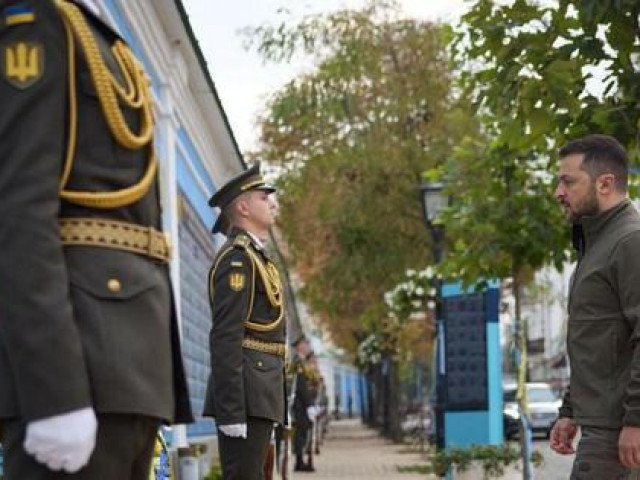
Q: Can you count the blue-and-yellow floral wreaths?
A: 1